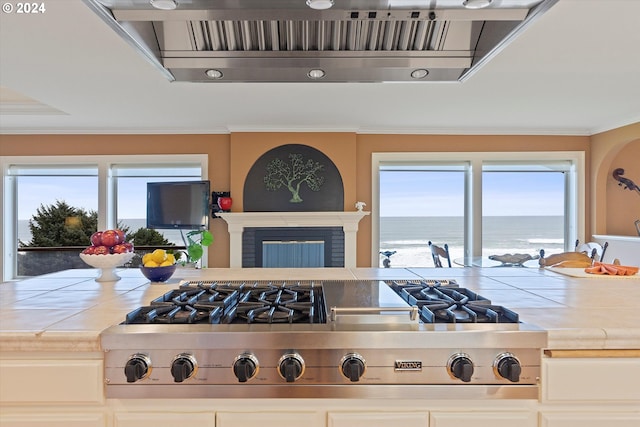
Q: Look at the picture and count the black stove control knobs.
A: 7